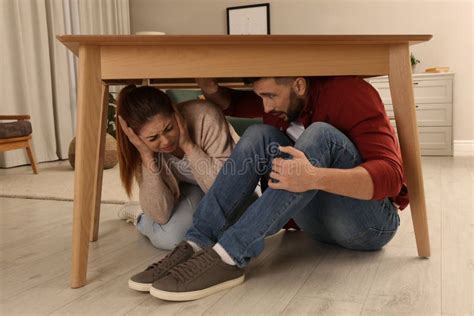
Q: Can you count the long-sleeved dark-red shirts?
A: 1